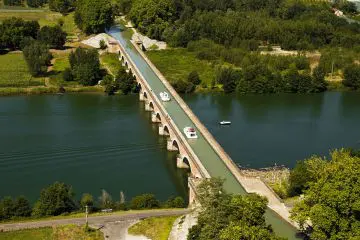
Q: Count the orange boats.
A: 0